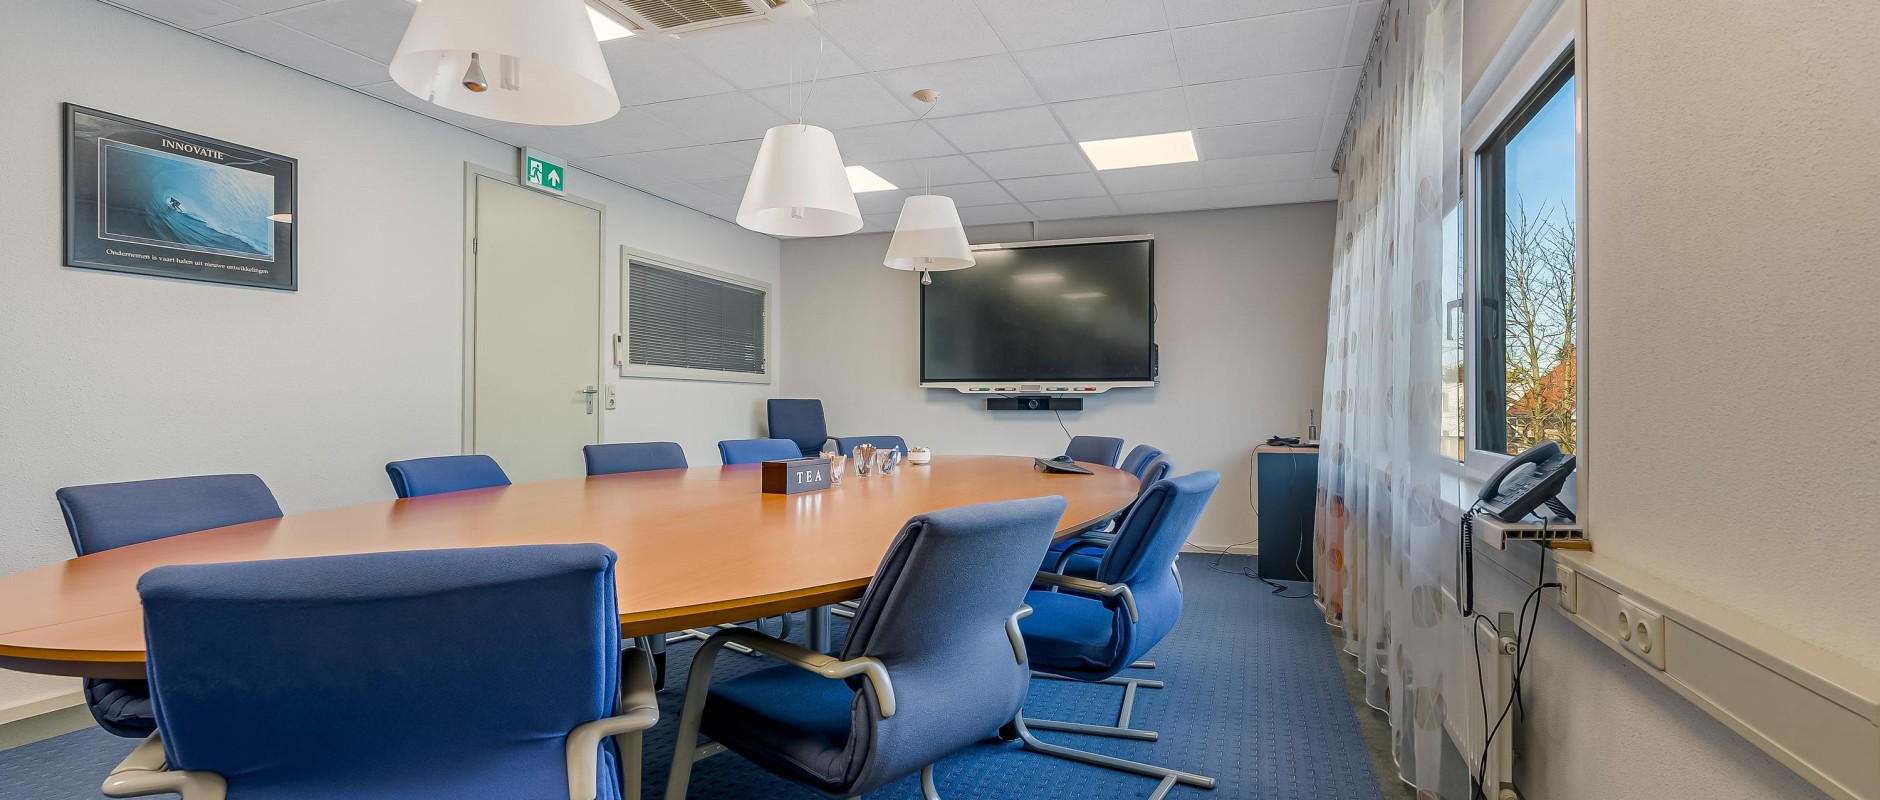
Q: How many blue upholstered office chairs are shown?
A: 12